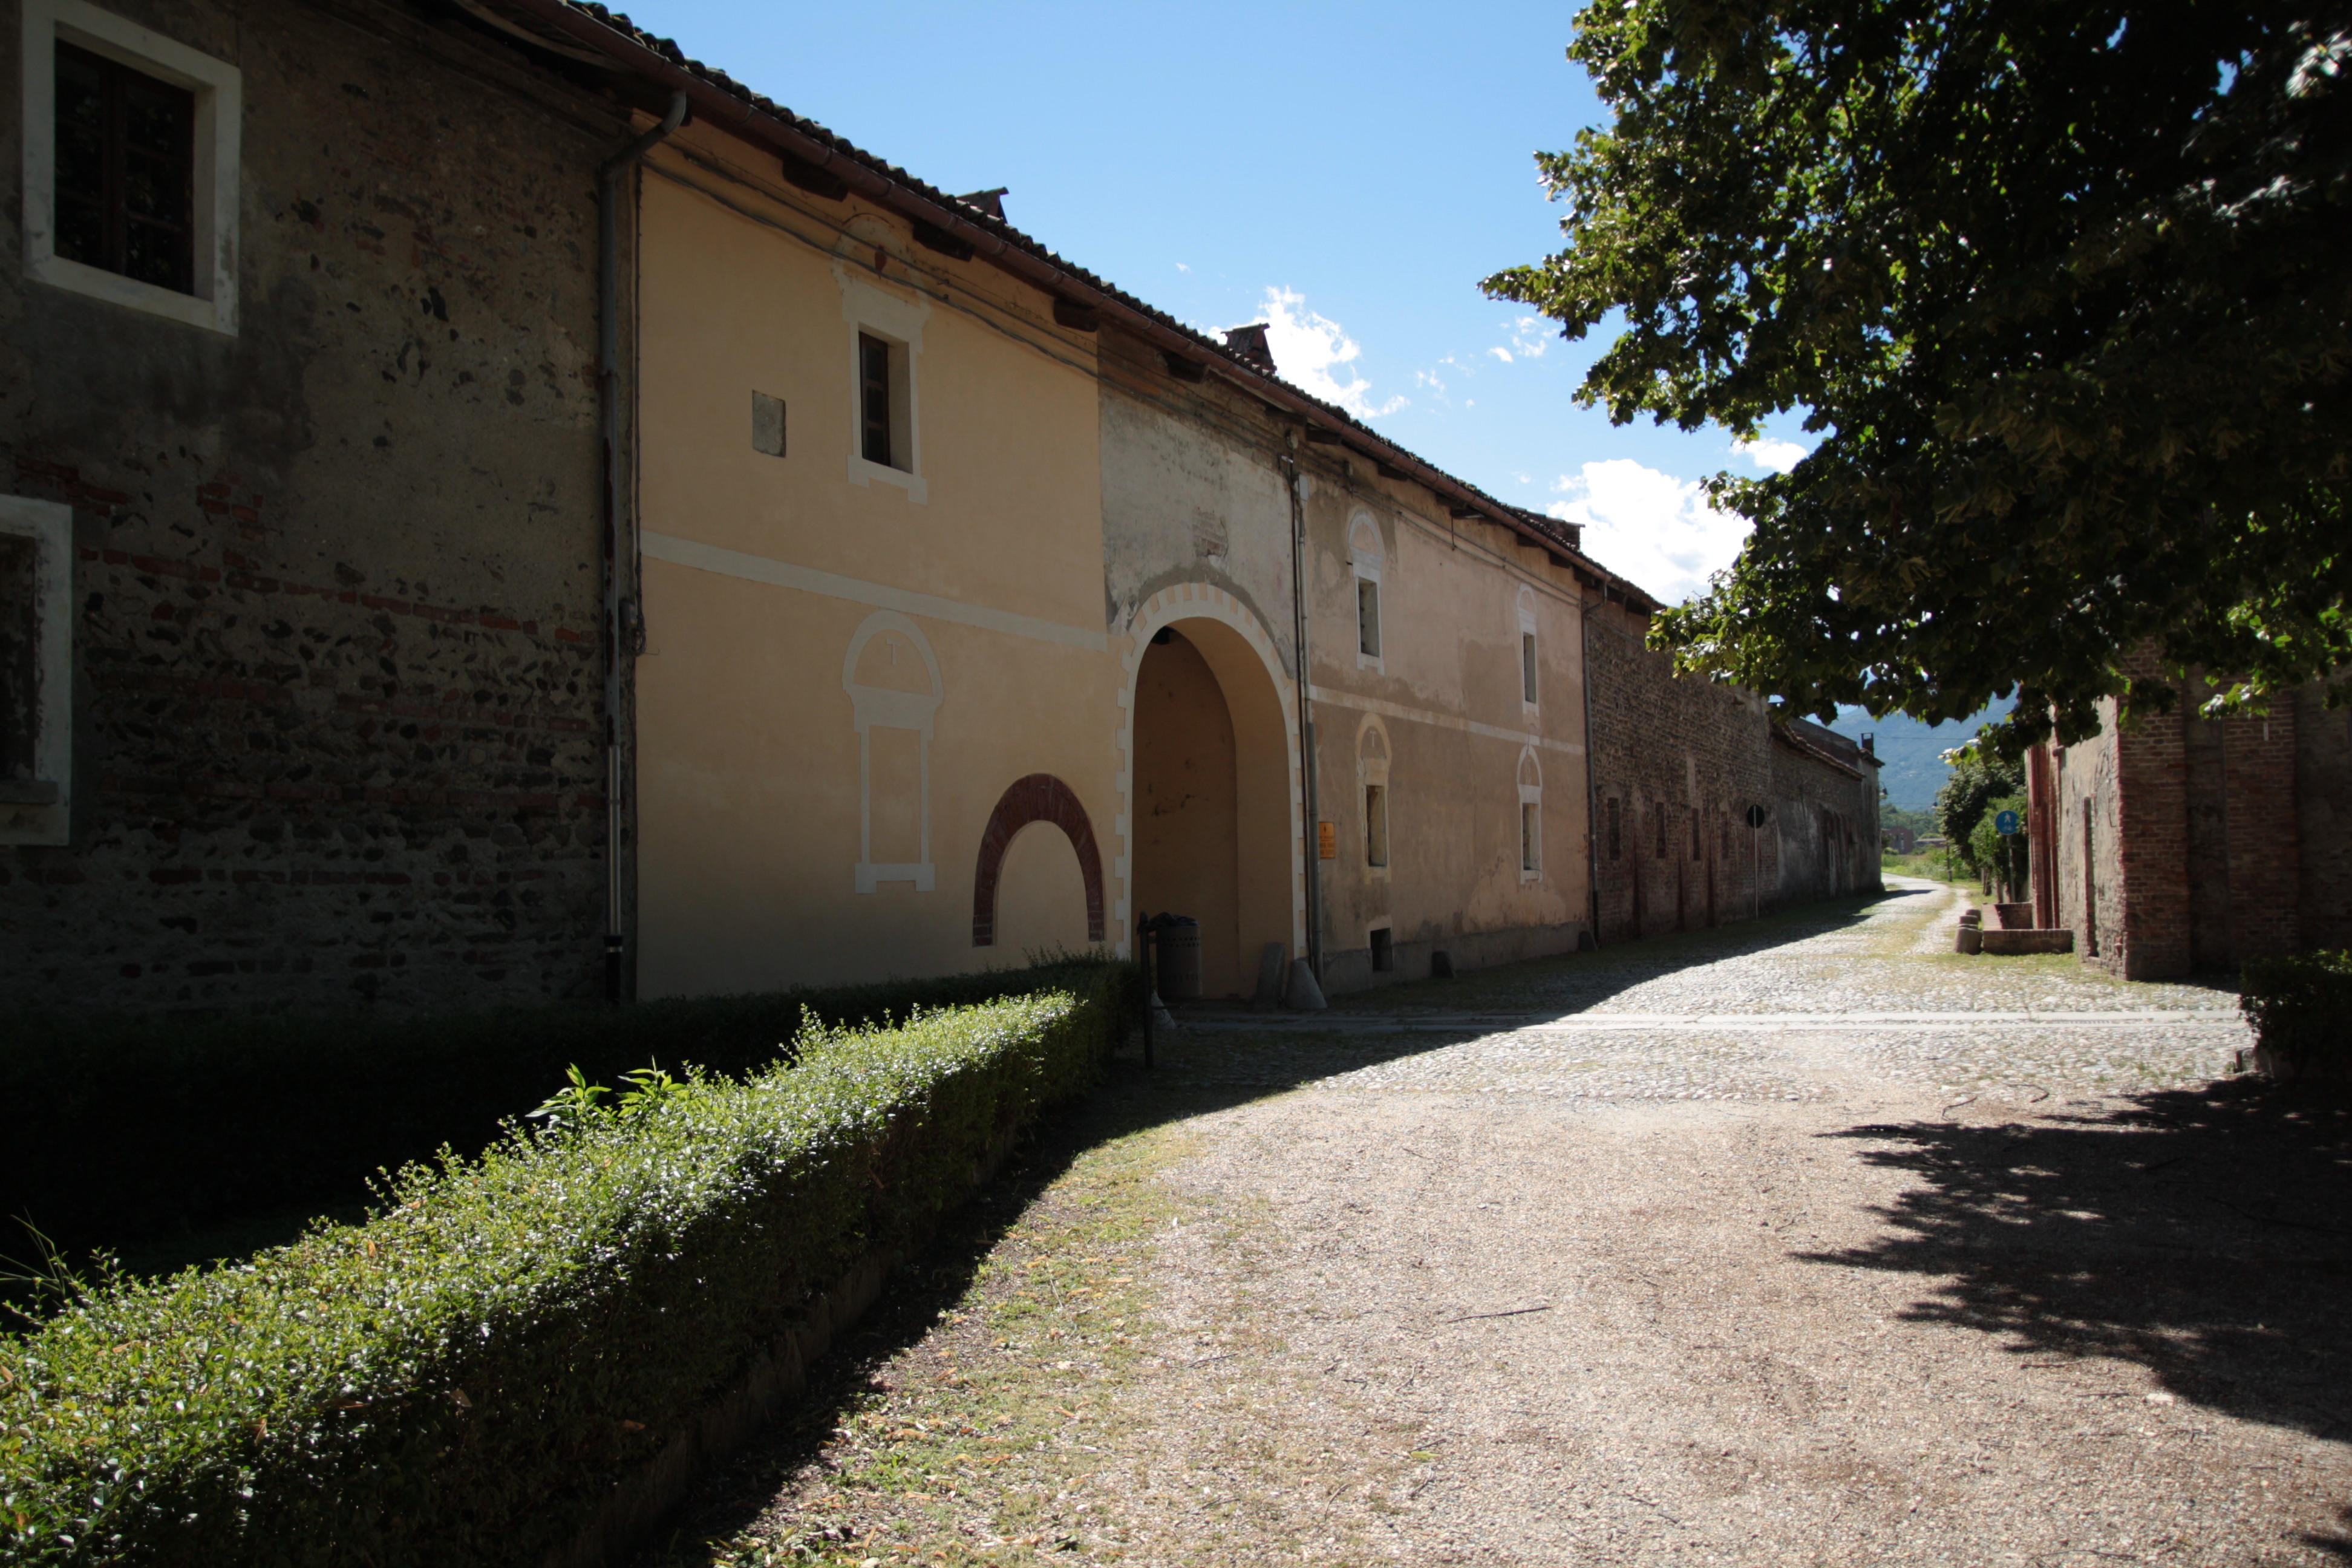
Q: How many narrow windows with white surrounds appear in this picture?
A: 5